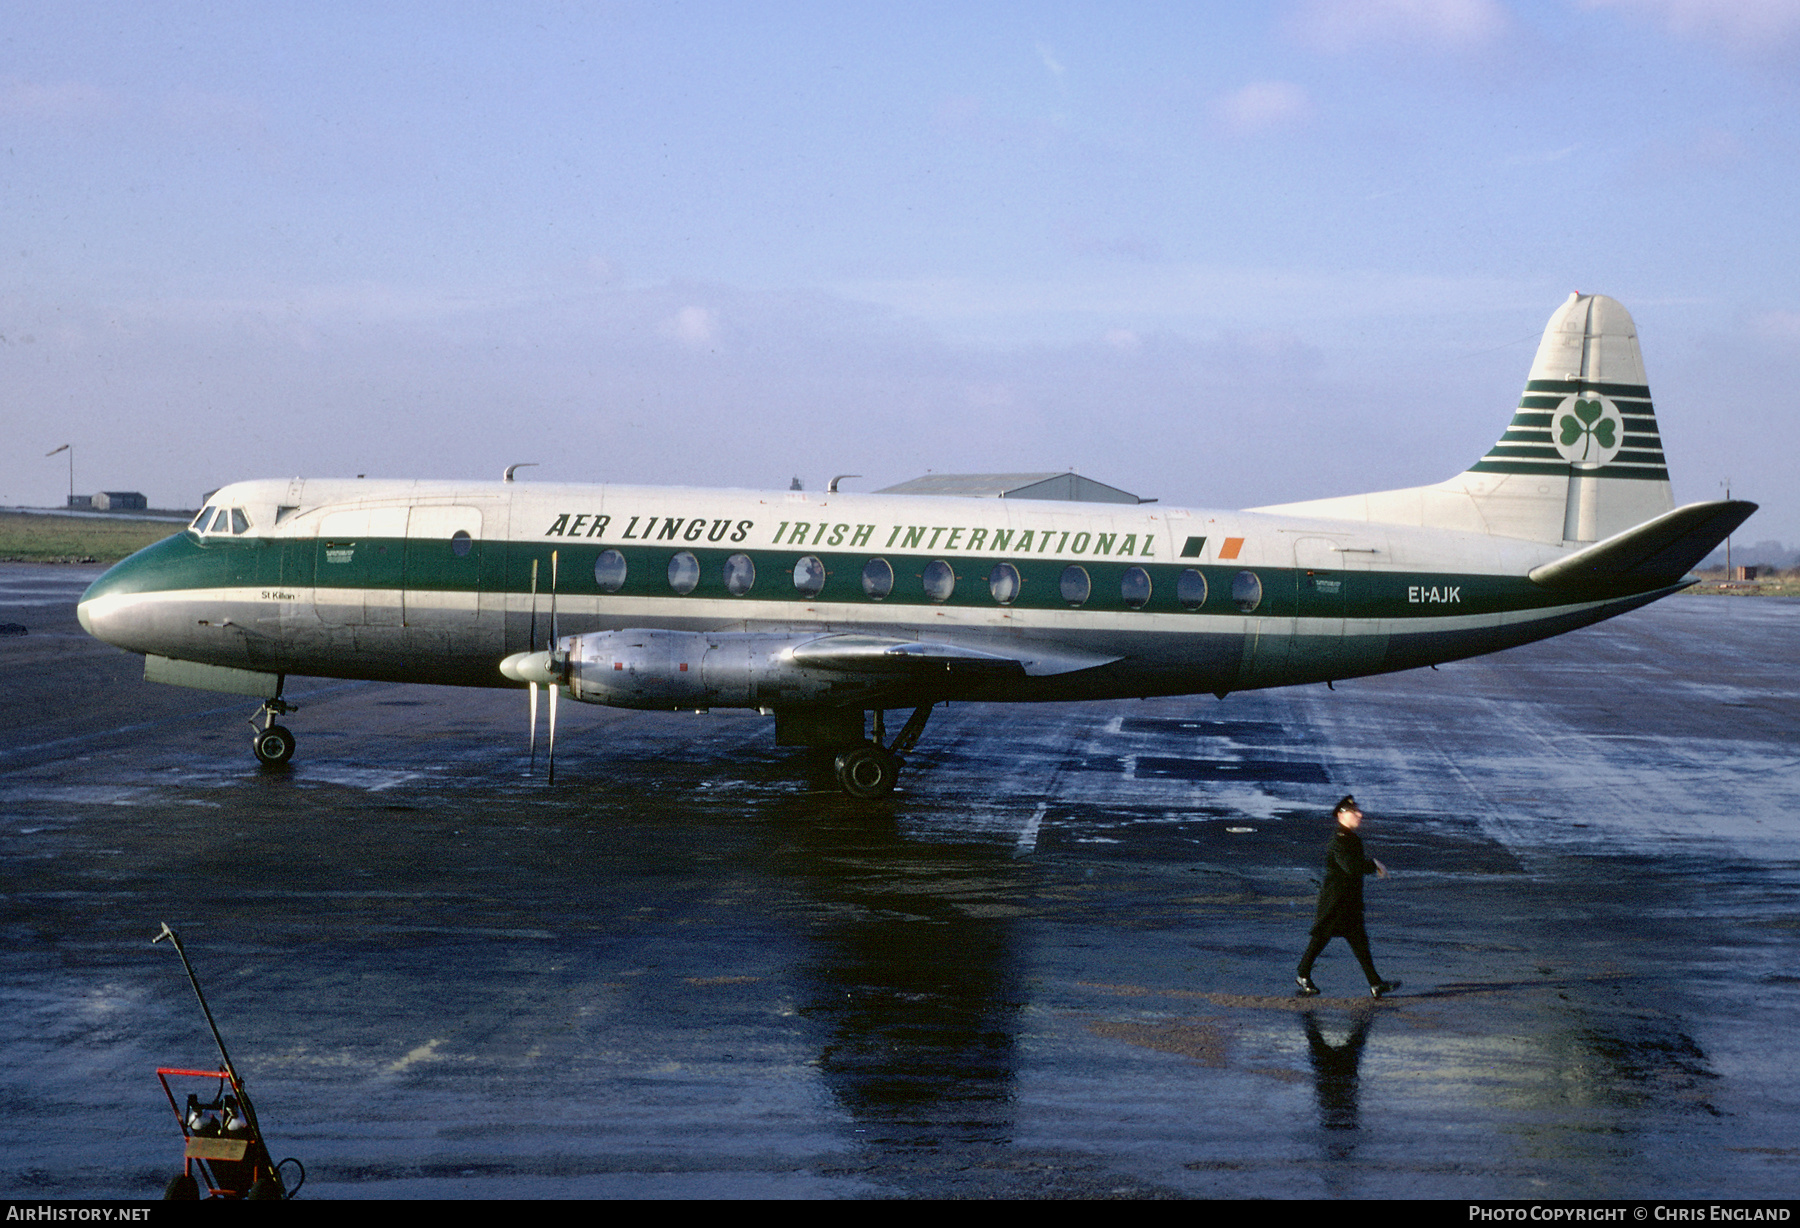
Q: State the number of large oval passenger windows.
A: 11